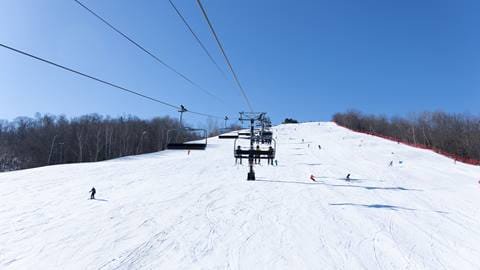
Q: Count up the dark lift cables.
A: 4